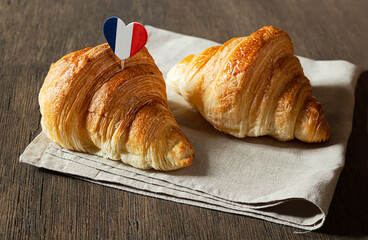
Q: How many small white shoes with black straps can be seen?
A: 0